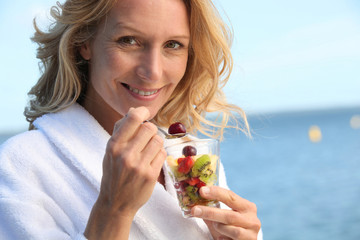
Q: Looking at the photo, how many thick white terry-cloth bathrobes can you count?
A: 1